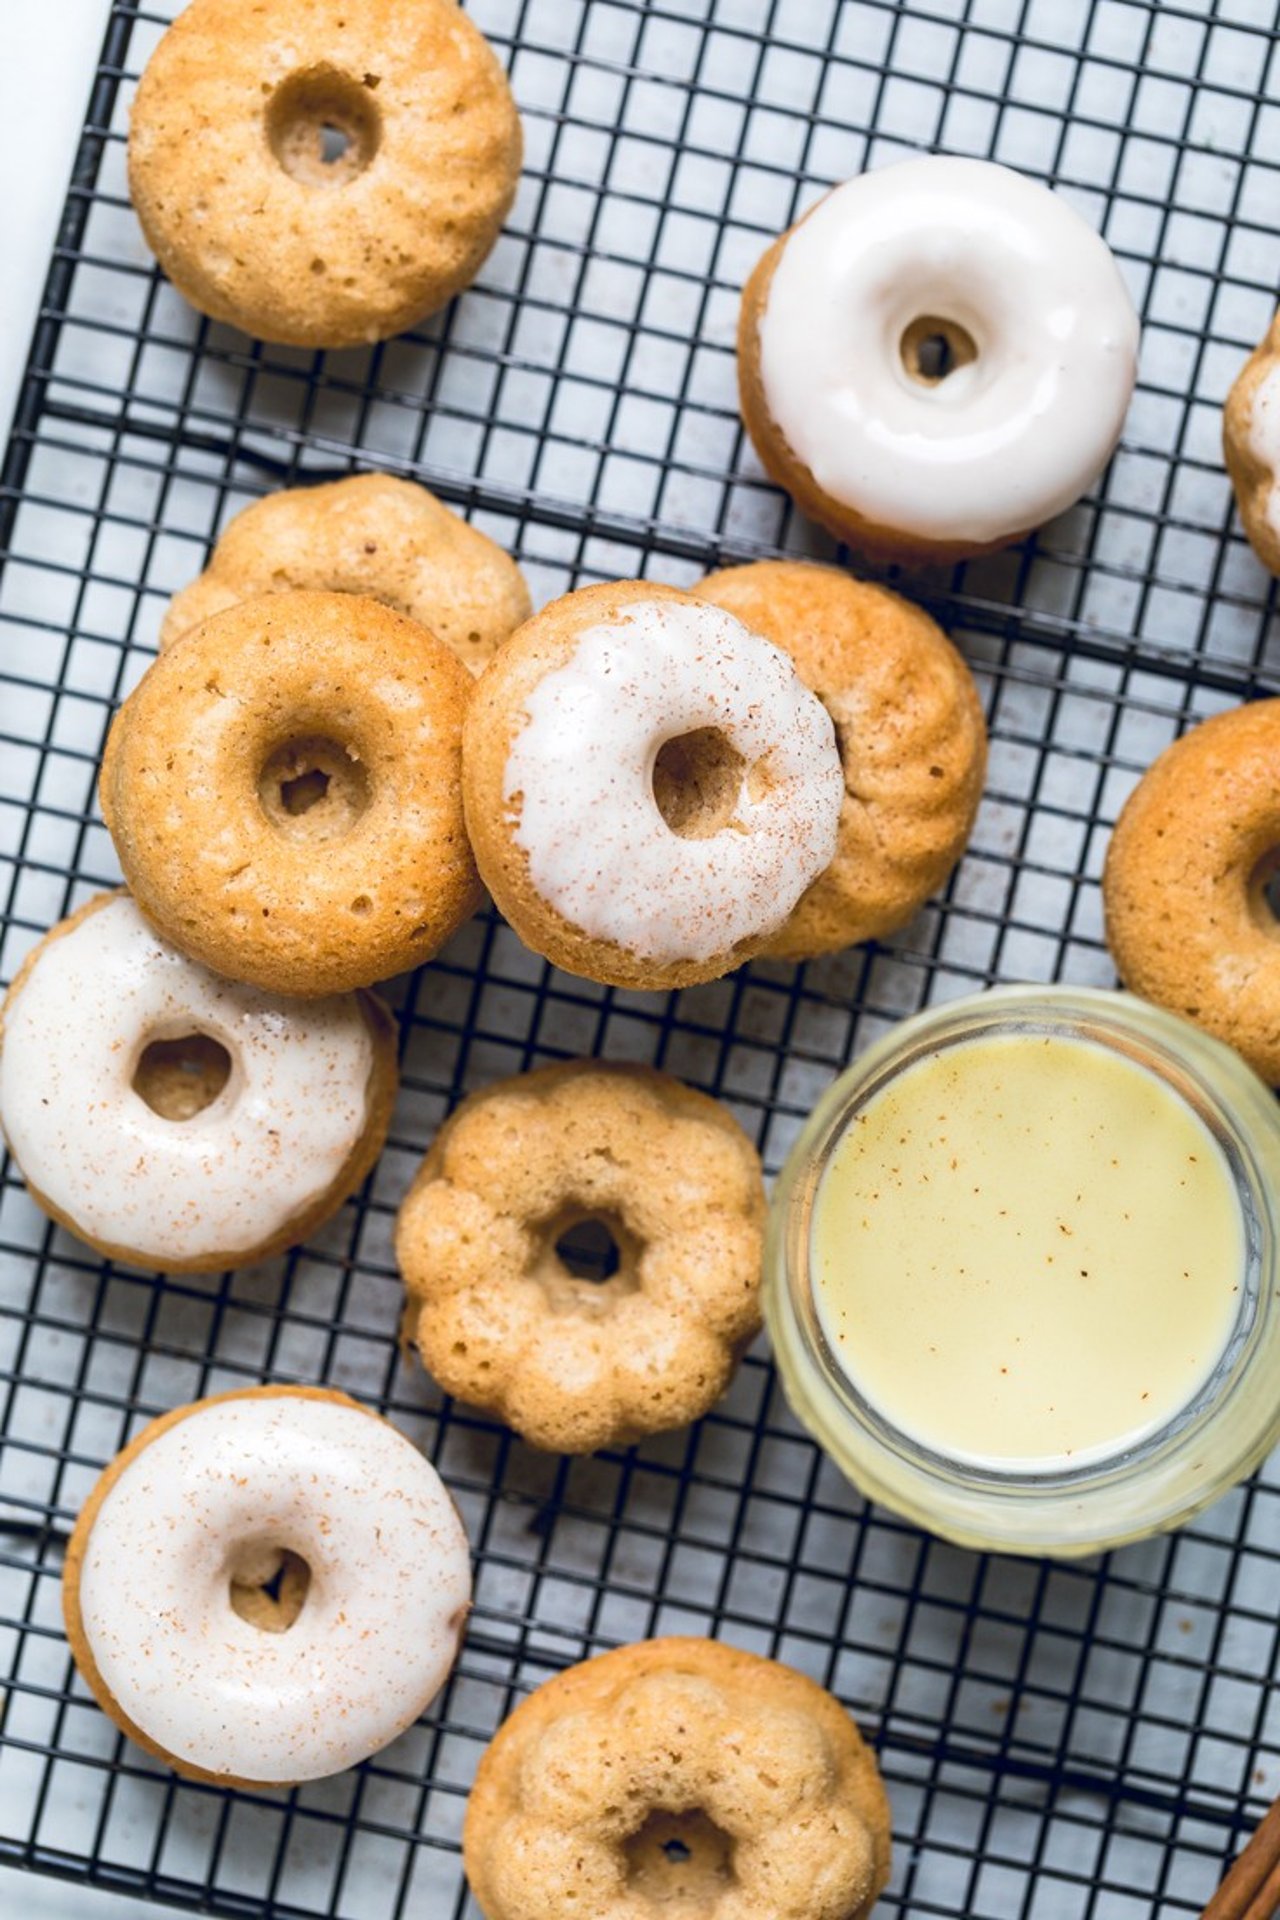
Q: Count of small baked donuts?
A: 12